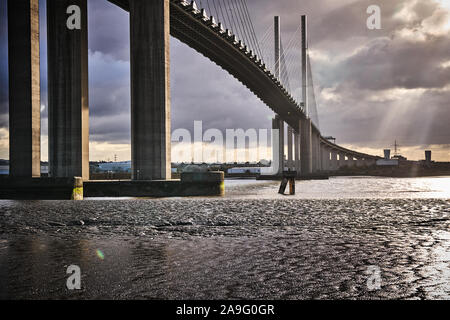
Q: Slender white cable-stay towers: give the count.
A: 2